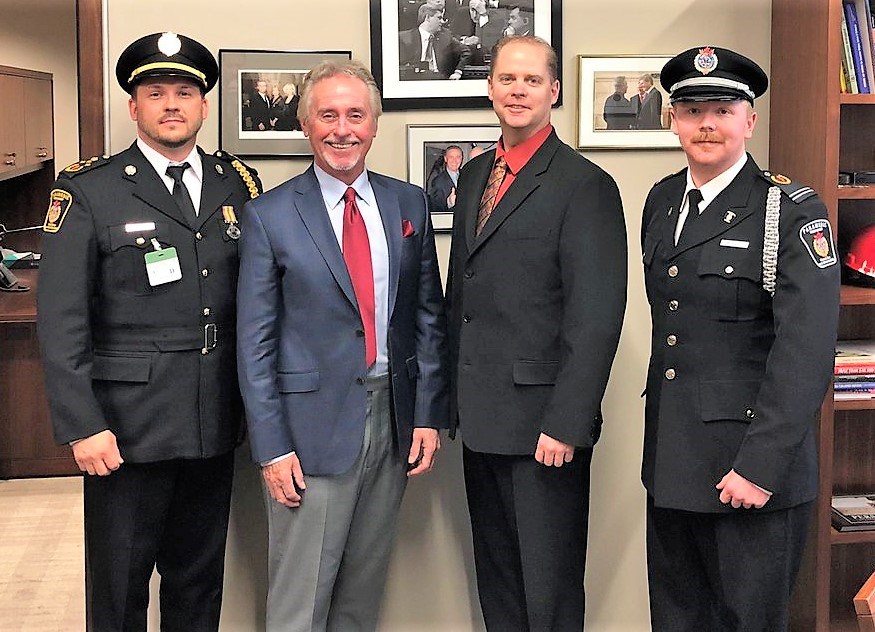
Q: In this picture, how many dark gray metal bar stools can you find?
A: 0